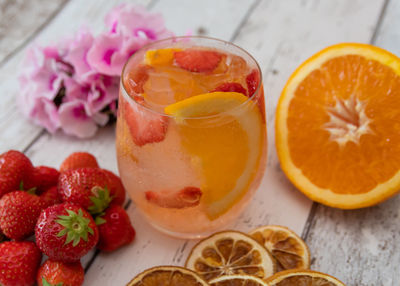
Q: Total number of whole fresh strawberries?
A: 11